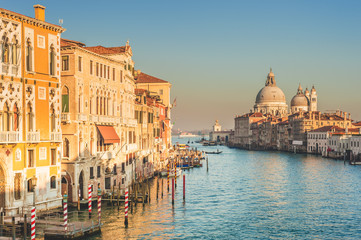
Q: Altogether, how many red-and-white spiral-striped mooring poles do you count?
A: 5